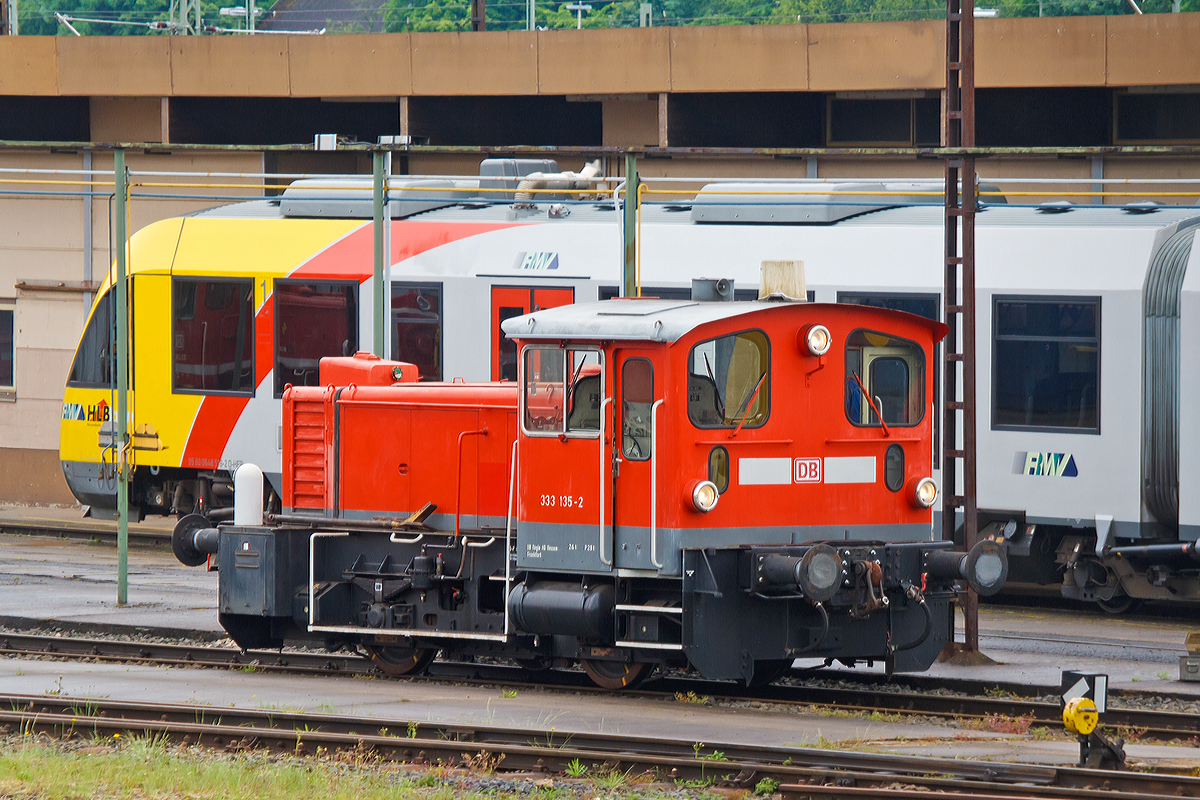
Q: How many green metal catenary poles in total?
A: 3